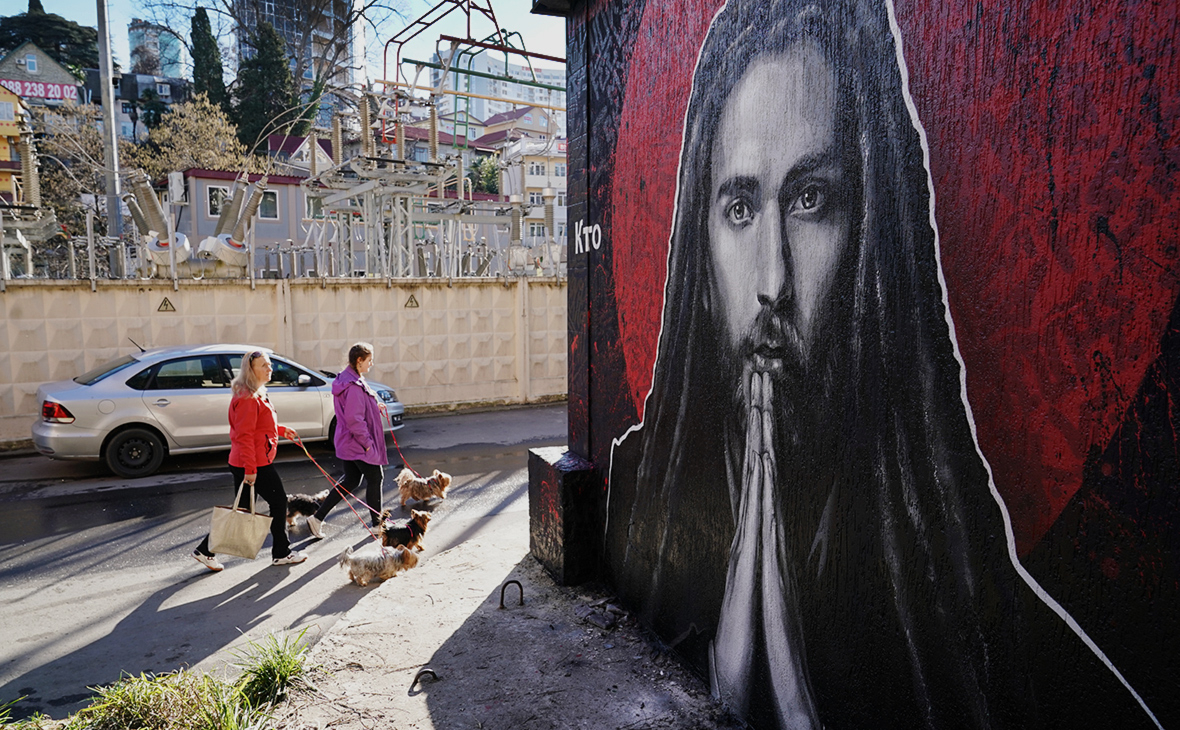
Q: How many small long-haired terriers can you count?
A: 4